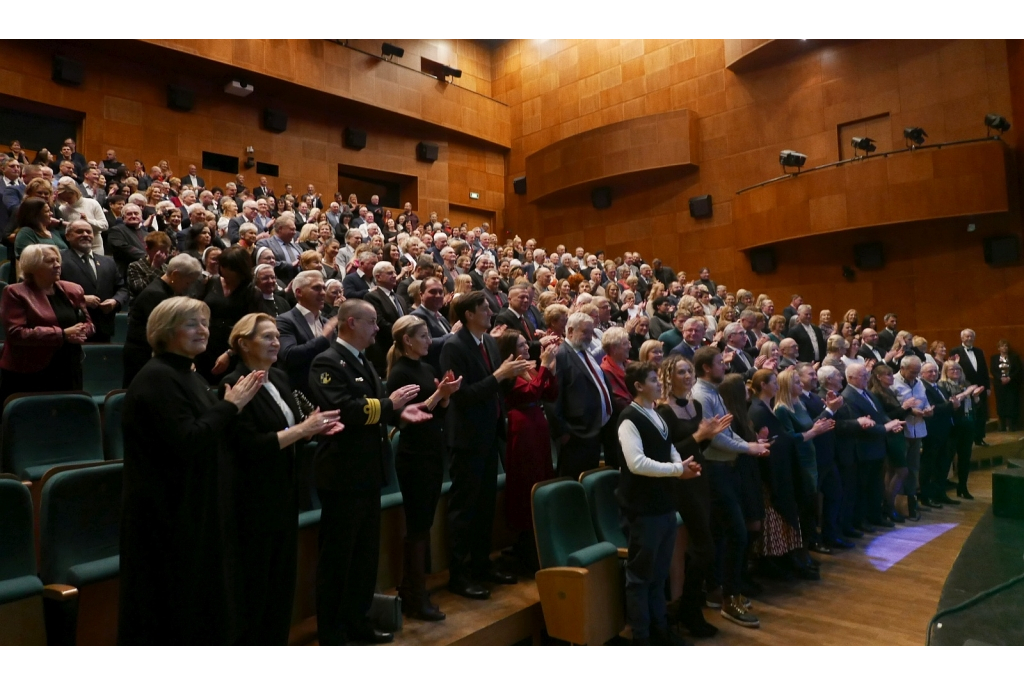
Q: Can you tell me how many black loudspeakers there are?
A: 11